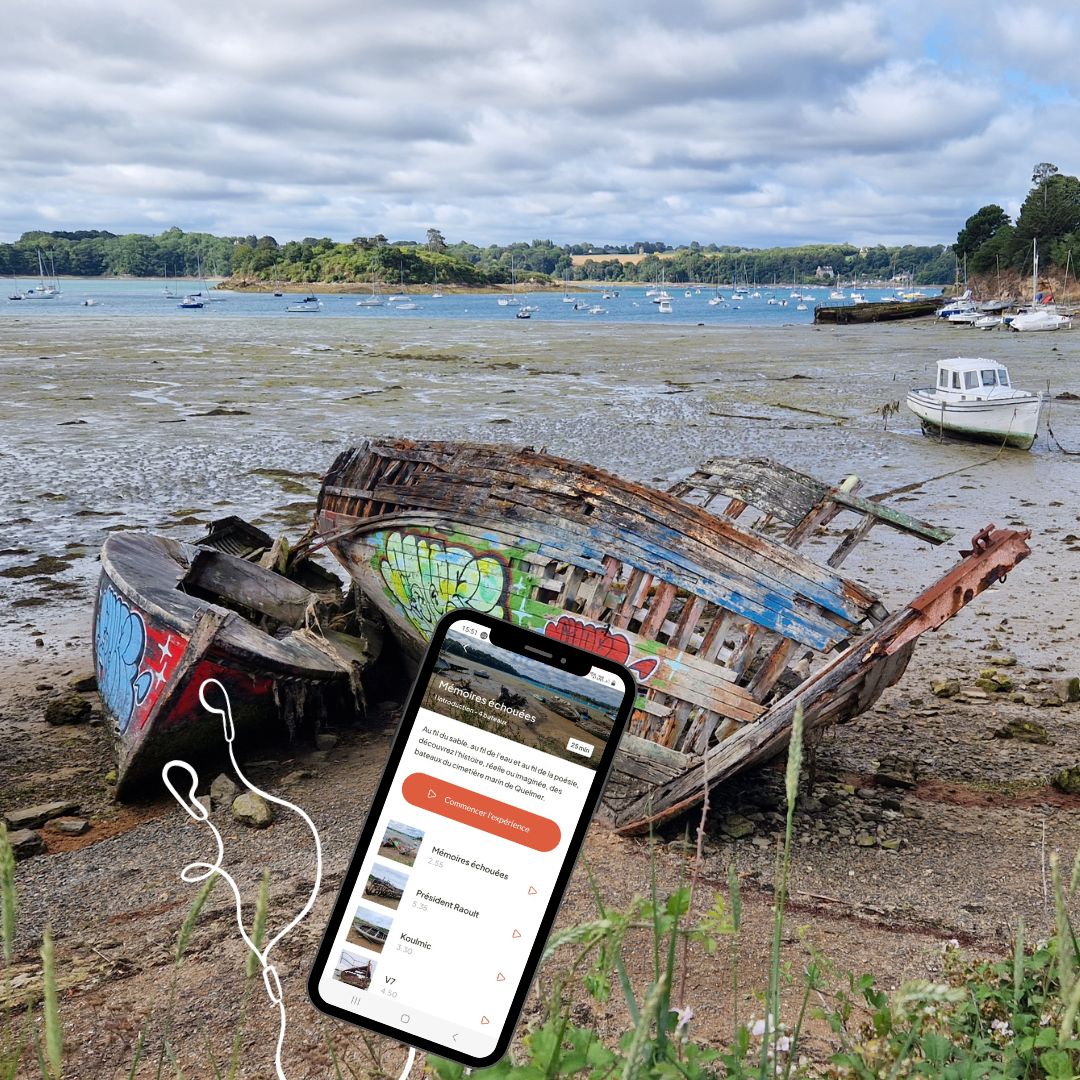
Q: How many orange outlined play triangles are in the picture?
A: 4